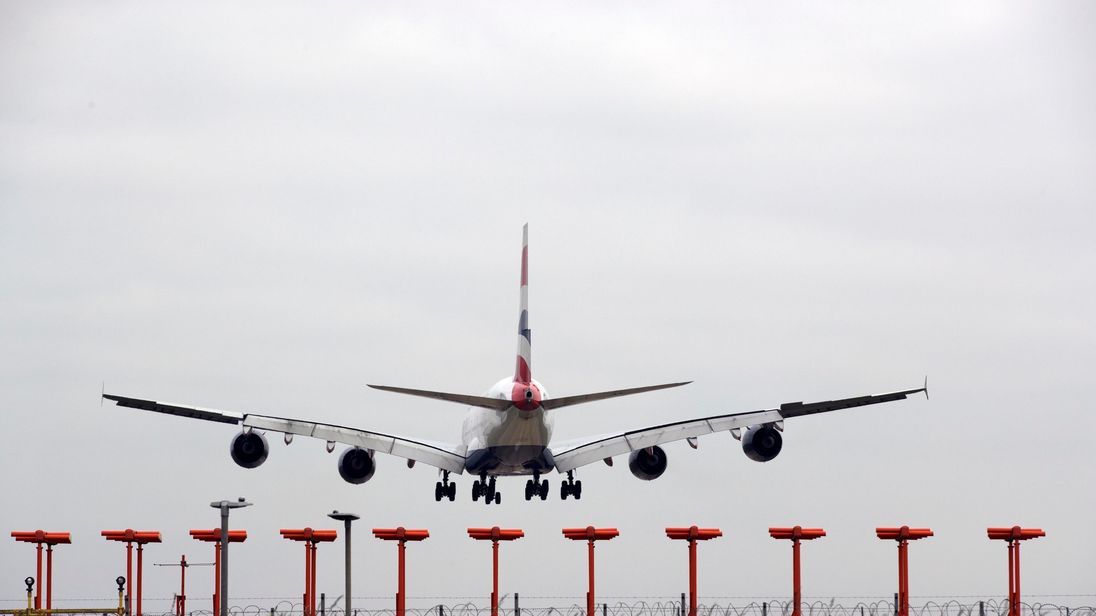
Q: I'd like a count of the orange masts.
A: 11